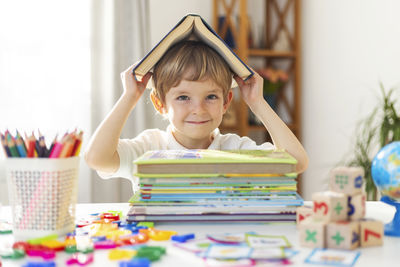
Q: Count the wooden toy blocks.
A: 7